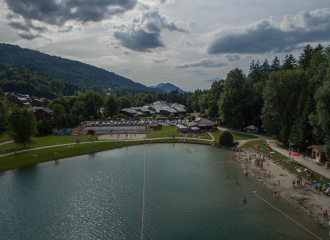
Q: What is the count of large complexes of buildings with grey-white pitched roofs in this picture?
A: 1